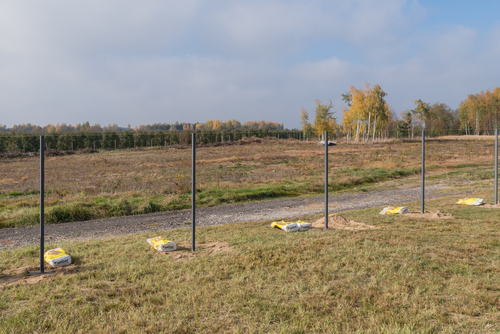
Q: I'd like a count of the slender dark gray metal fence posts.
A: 5